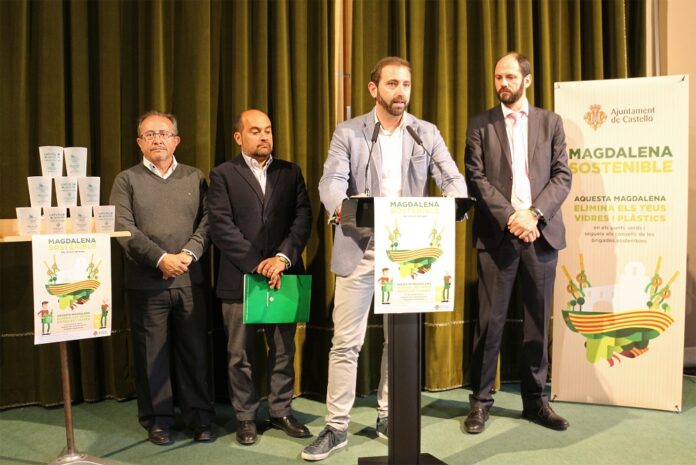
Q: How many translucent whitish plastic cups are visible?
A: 9